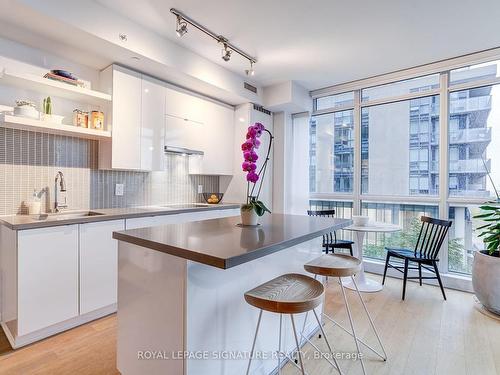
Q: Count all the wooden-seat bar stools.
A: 2